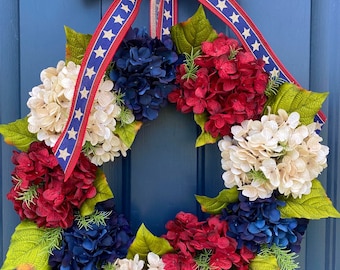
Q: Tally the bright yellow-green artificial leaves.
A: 12